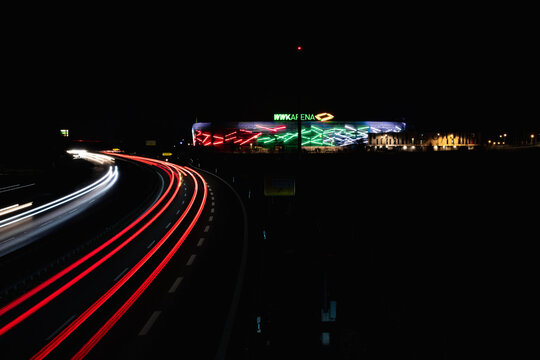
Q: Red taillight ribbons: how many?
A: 4